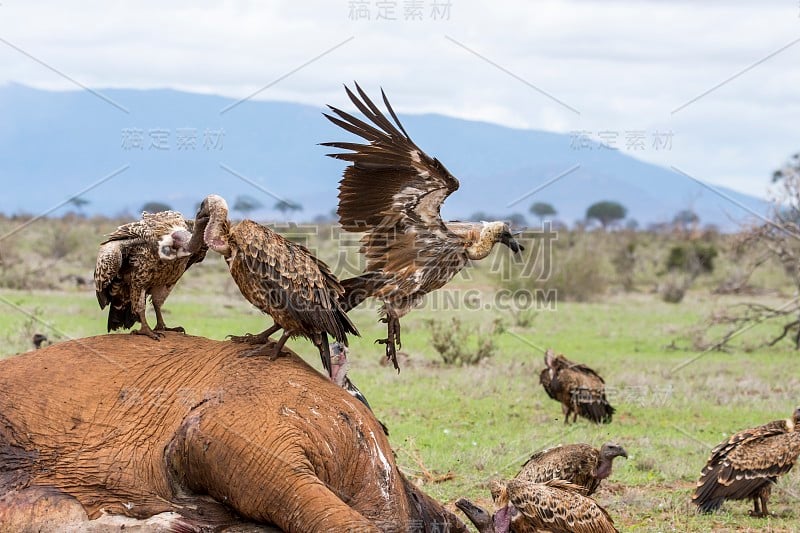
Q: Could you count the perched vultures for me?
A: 2